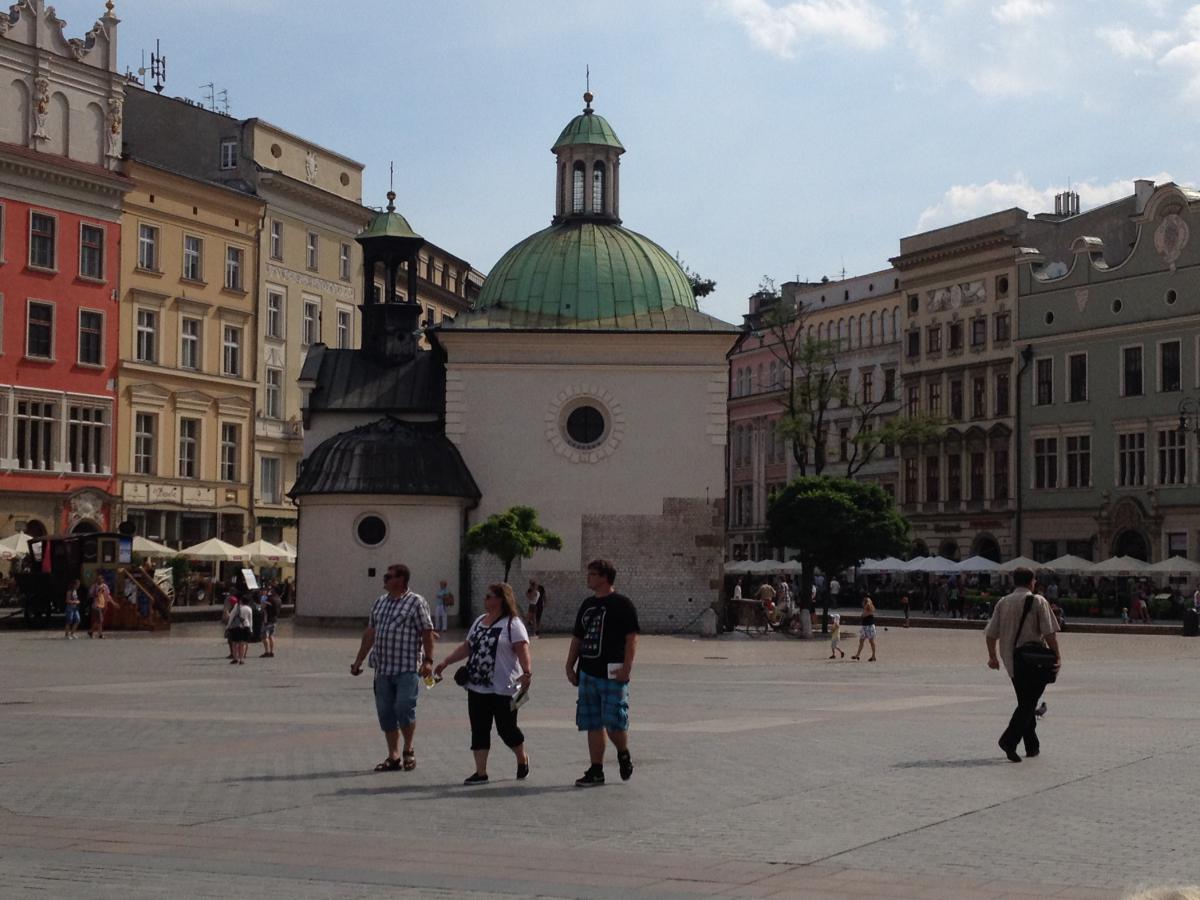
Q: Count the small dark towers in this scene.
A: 1